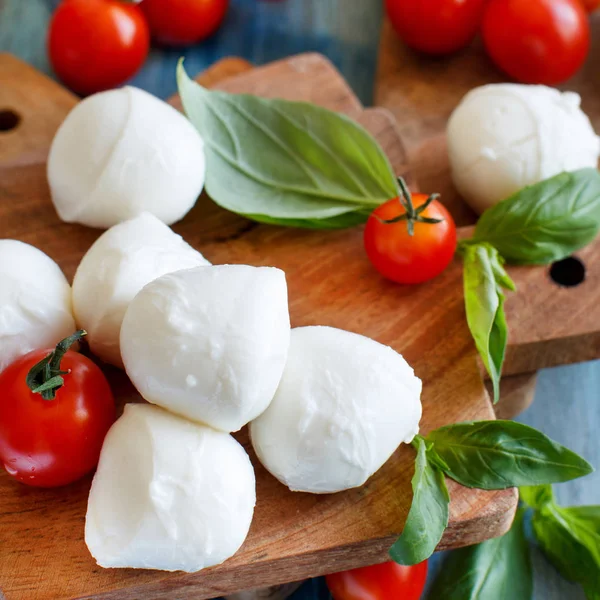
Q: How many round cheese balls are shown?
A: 7